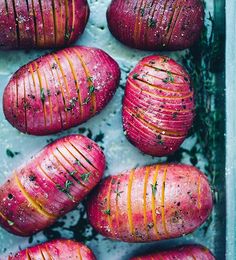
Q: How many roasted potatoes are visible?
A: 8